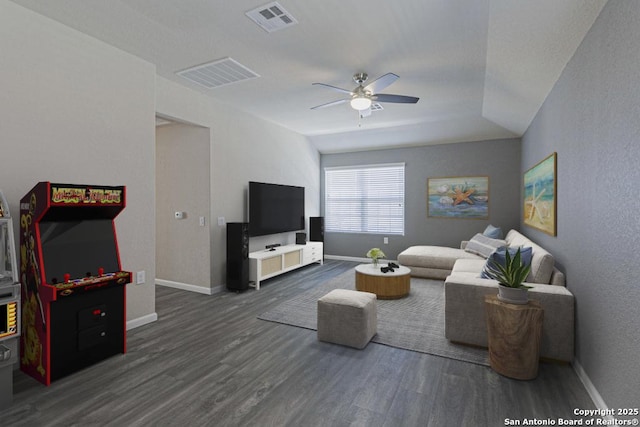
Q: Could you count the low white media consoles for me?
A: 1